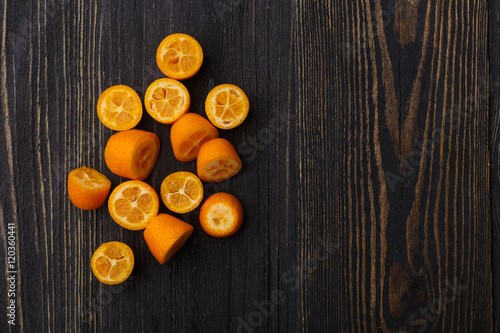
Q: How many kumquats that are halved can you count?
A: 13